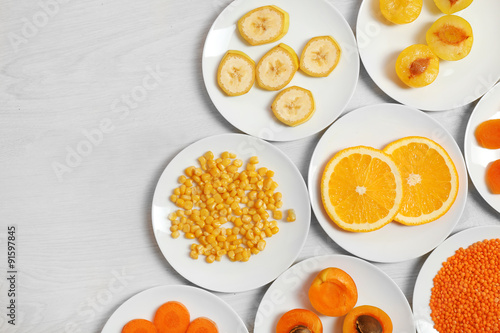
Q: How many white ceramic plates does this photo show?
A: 8